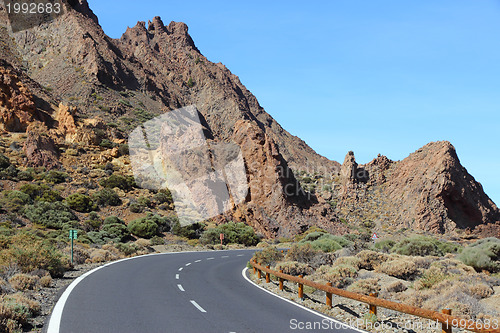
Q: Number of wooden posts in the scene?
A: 8